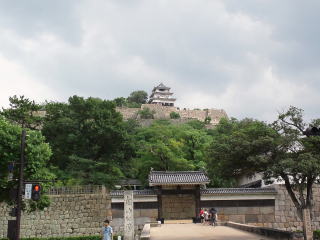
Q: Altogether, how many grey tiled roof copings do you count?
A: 2